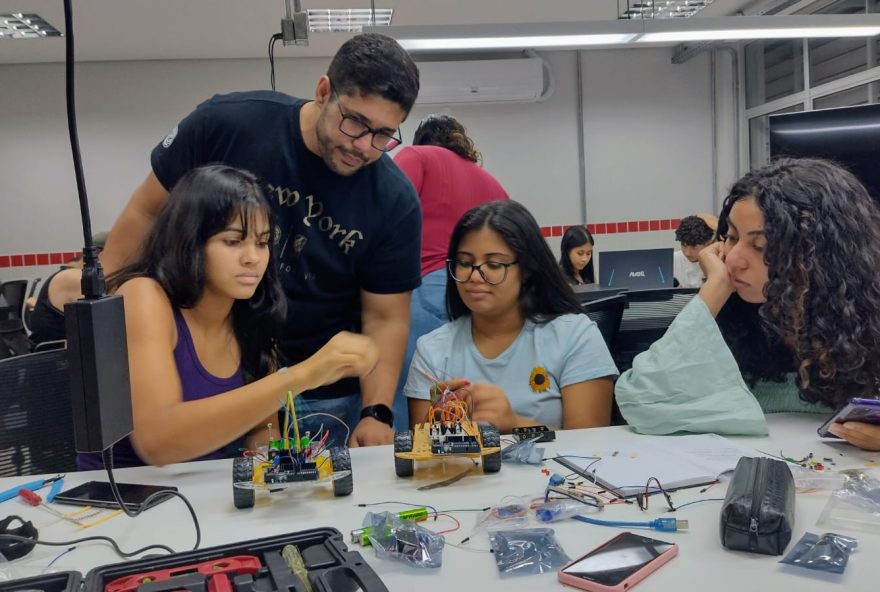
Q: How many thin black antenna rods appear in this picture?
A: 0